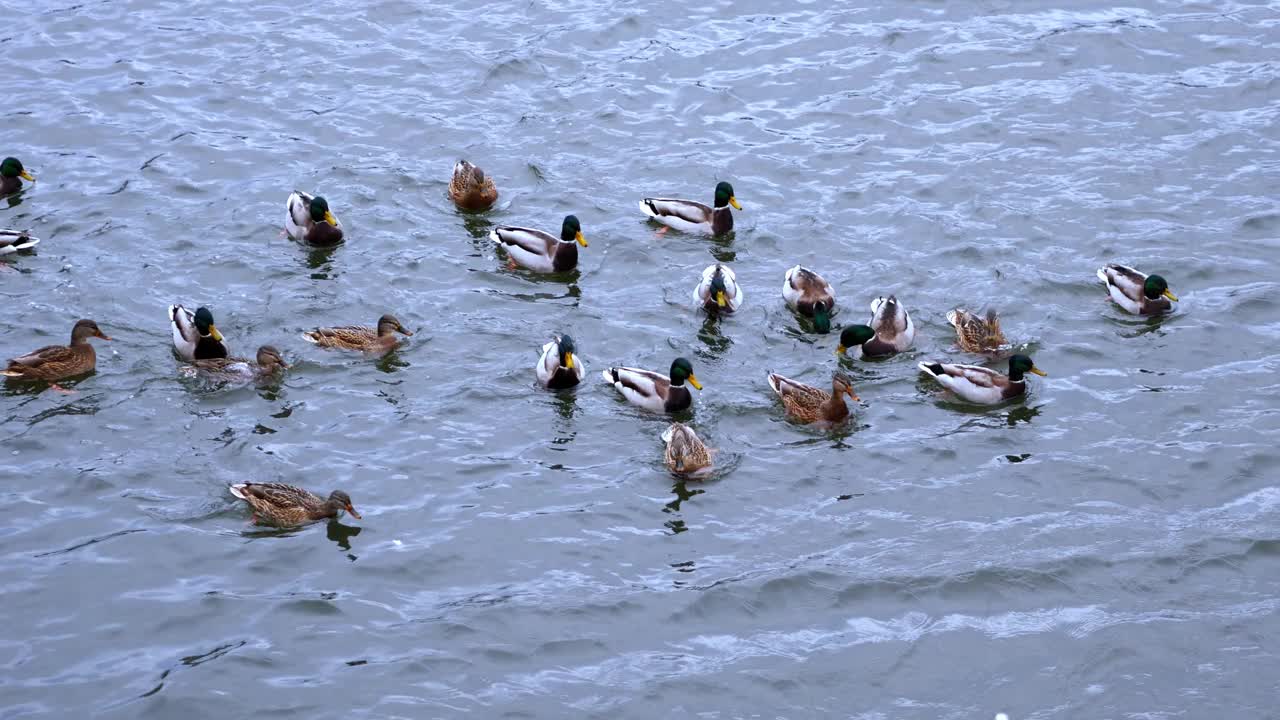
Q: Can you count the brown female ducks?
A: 8